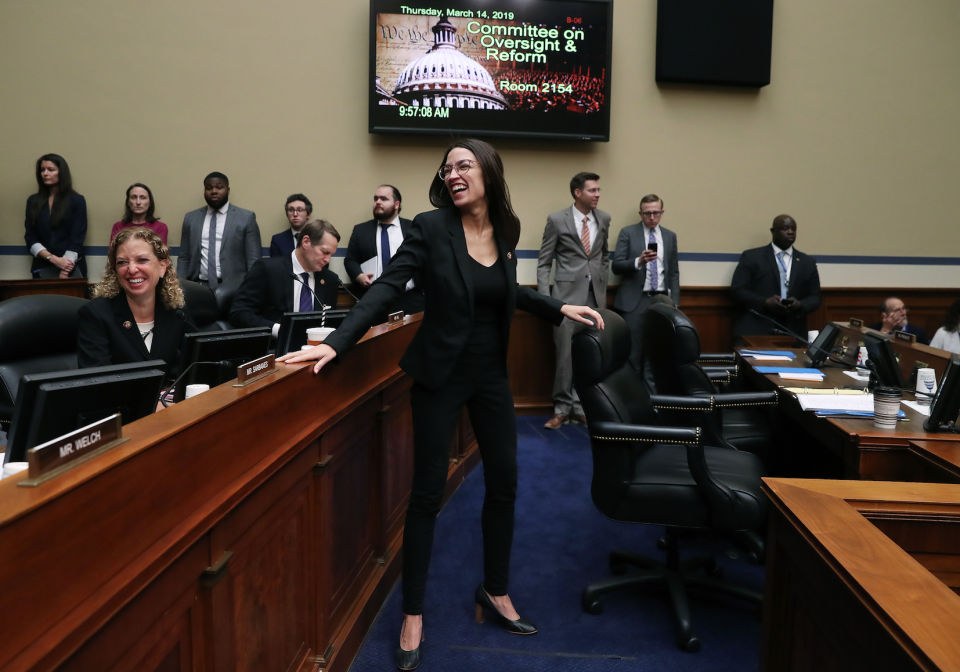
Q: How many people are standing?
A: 9